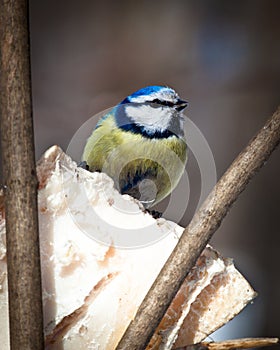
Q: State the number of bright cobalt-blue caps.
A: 1